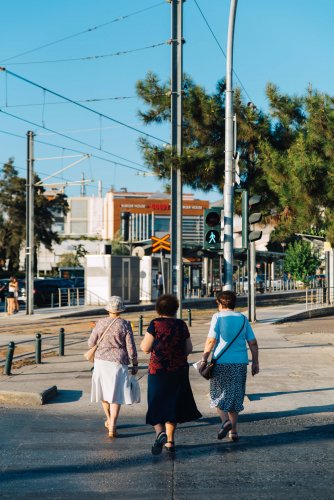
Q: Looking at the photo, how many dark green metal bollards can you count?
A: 5